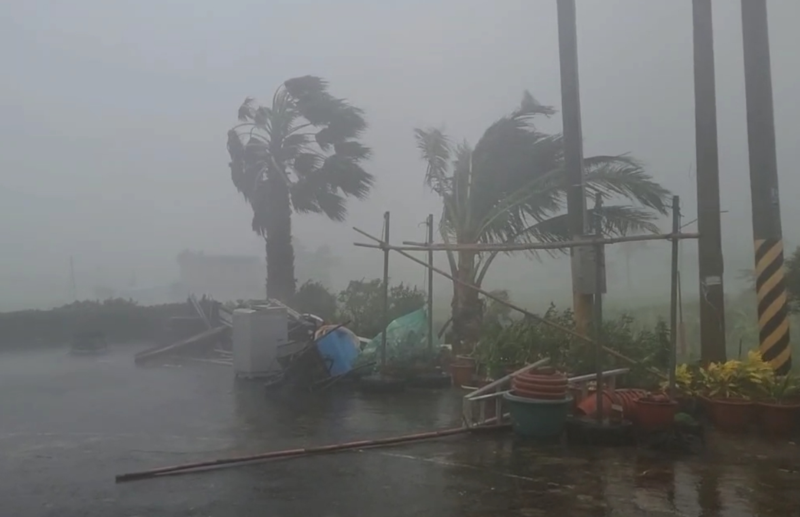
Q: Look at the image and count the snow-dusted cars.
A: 0